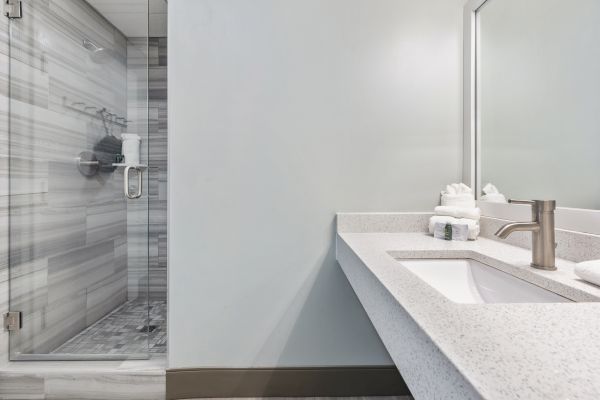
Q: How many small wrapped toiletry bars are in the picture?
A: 2